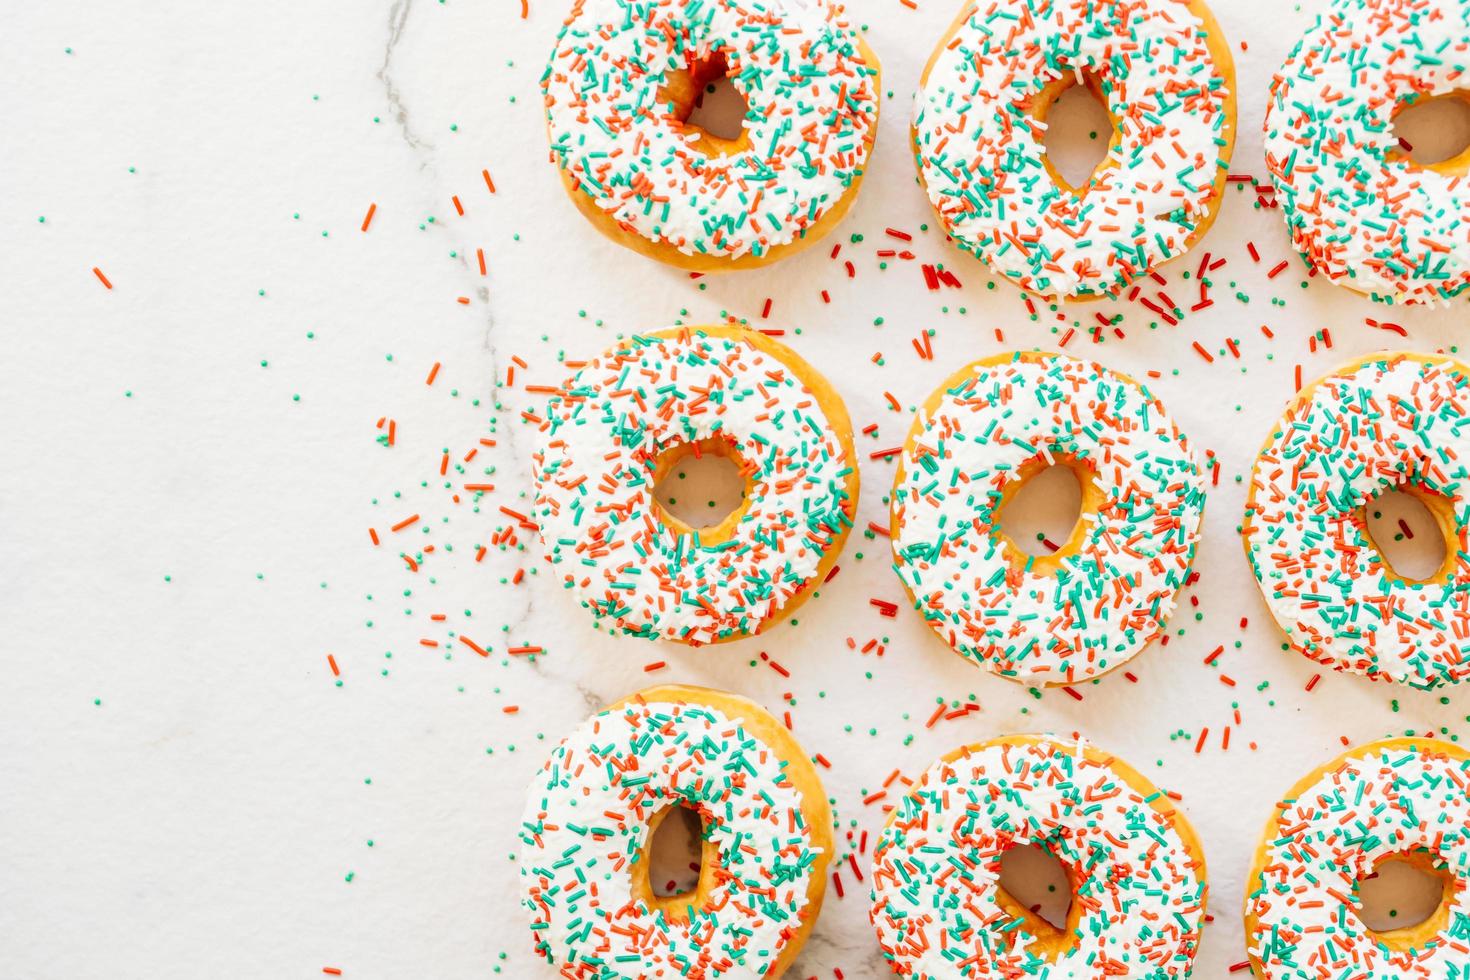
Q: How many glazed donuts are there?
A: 9